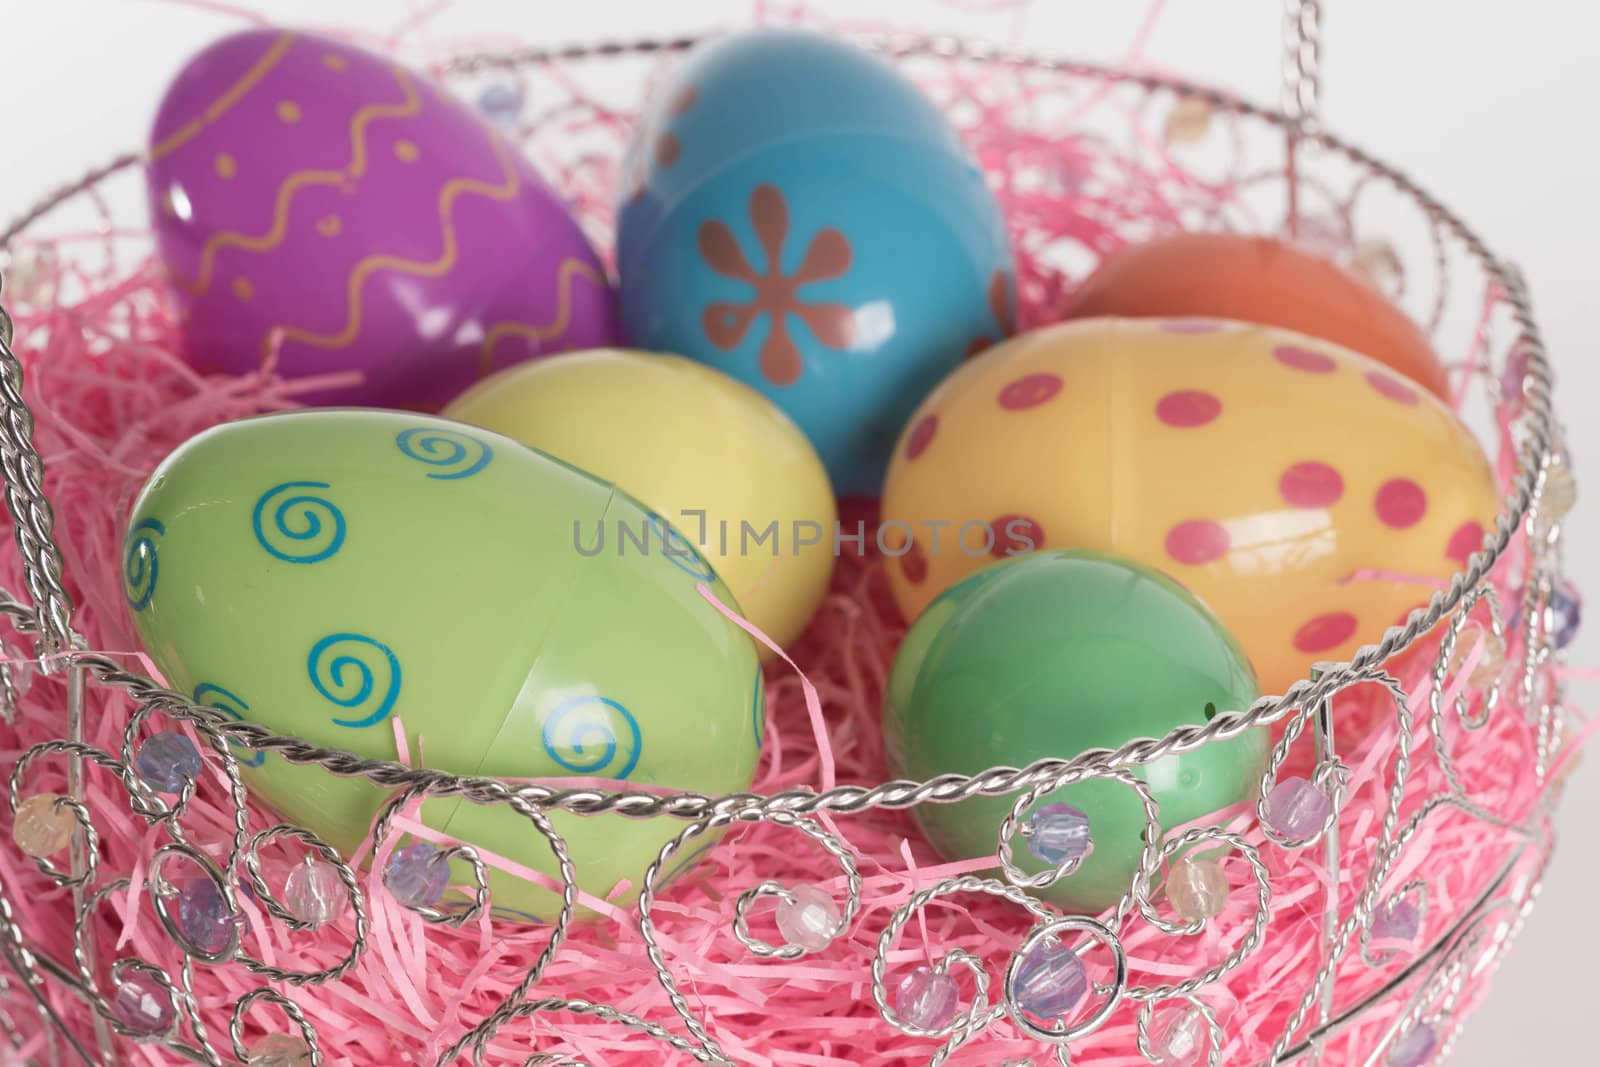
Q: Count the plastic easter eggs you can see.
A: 7